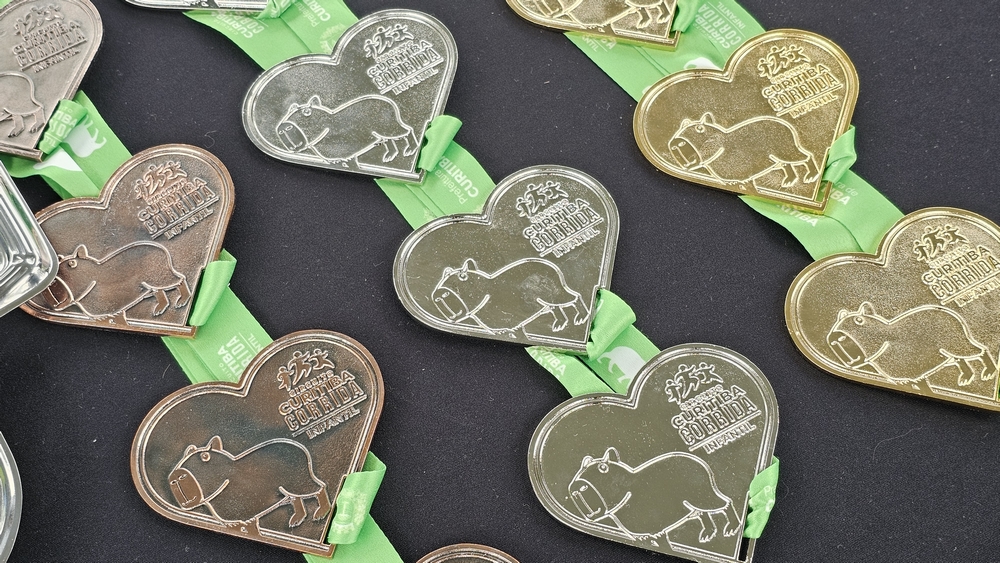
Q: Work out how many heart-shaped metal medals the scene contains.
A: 11